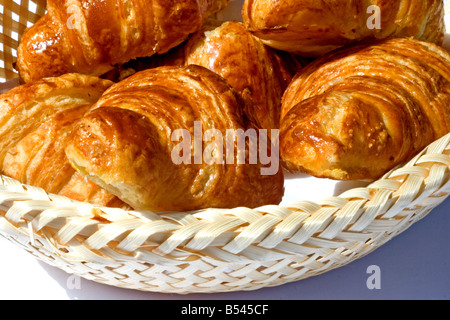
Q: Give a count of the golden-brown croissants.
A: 6